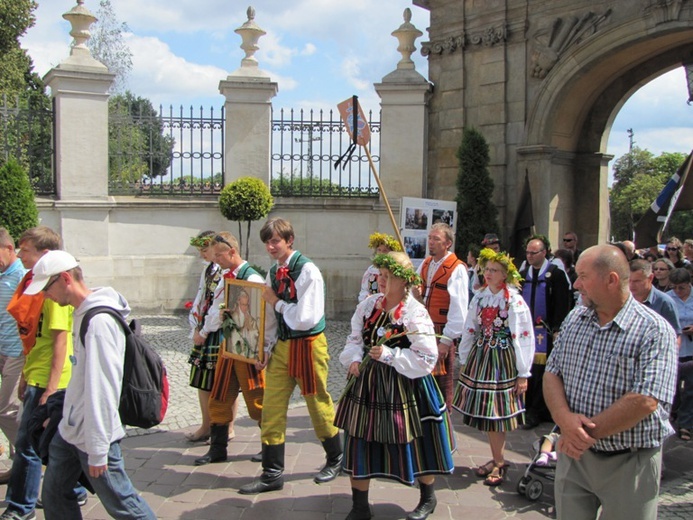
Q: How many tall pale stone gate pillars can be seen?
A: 3